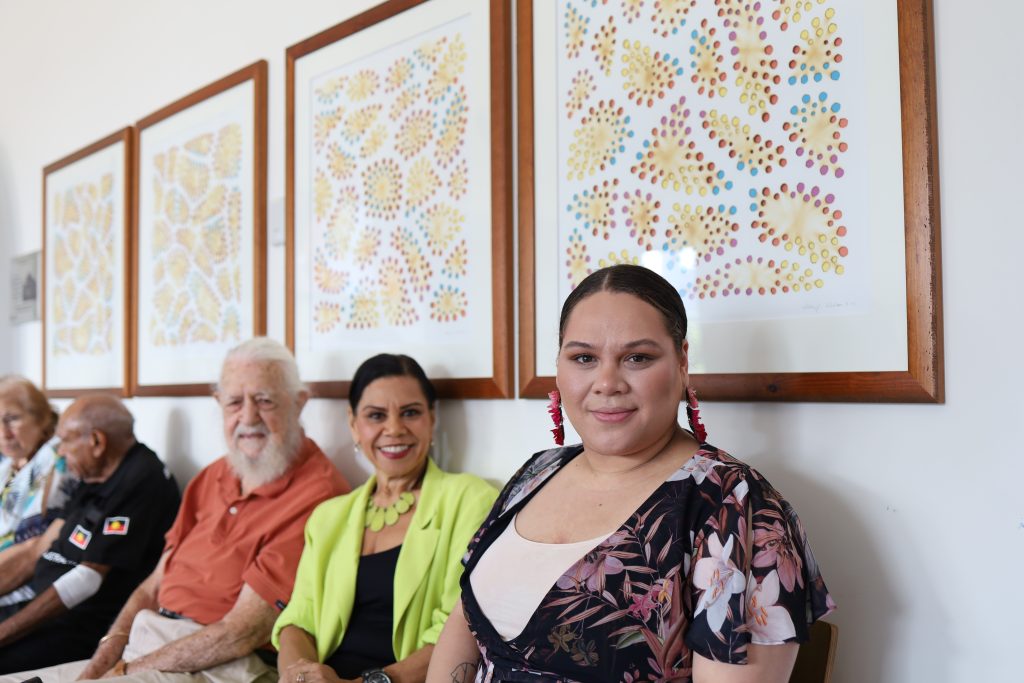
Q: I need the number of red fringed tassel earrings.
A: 2